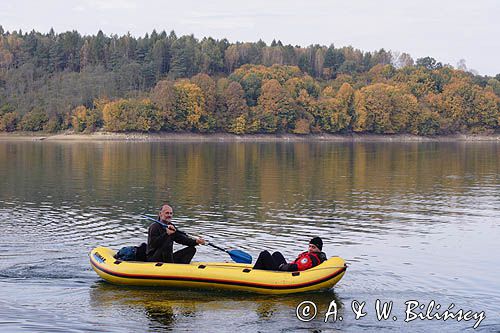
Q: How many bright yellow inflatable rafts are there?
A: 1